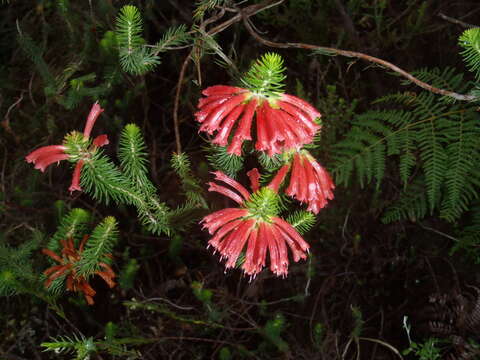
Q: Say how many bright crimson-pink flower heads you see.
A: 4